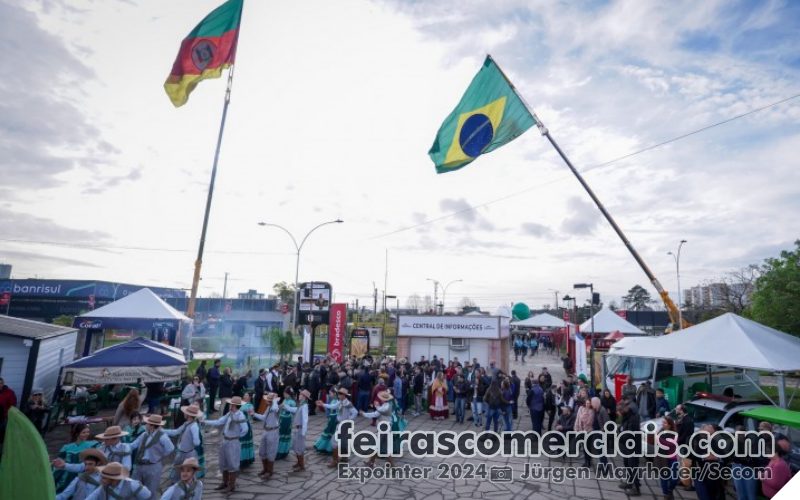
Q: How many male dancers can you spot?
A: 11